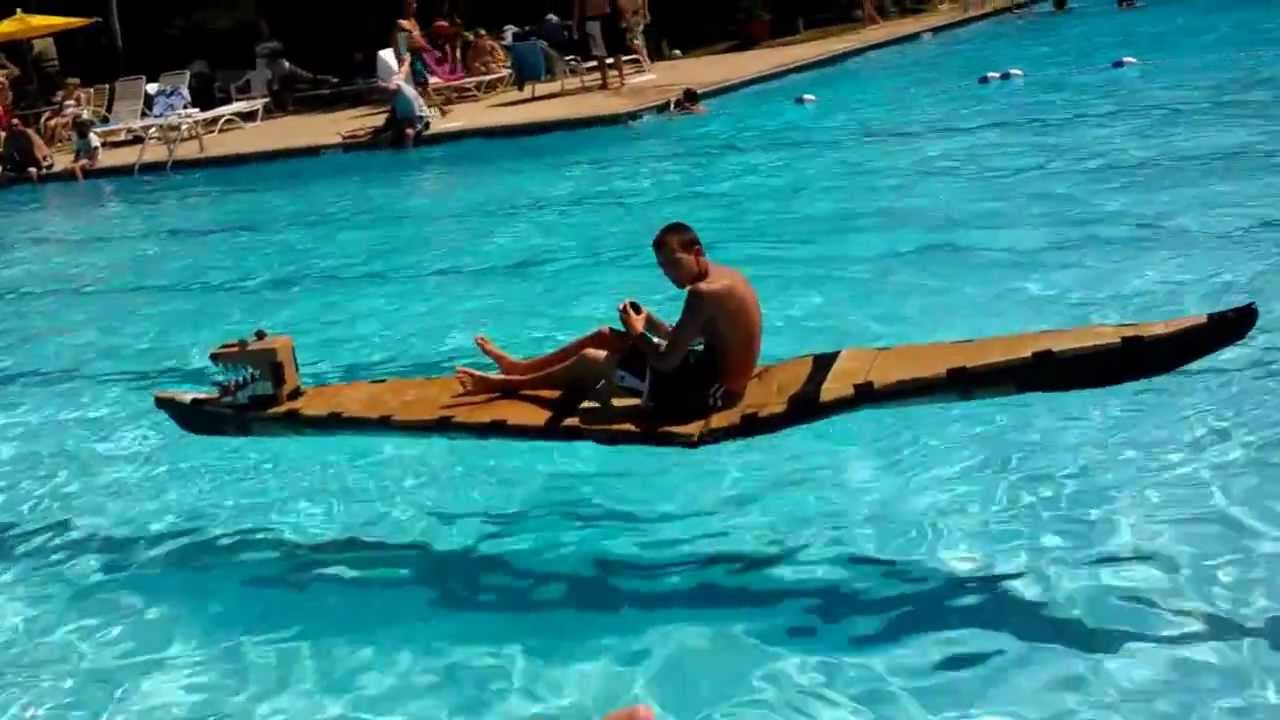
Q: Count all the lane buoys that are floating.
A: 4